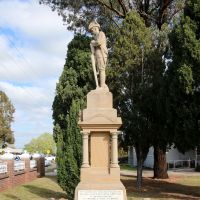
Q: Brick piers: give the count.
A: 3